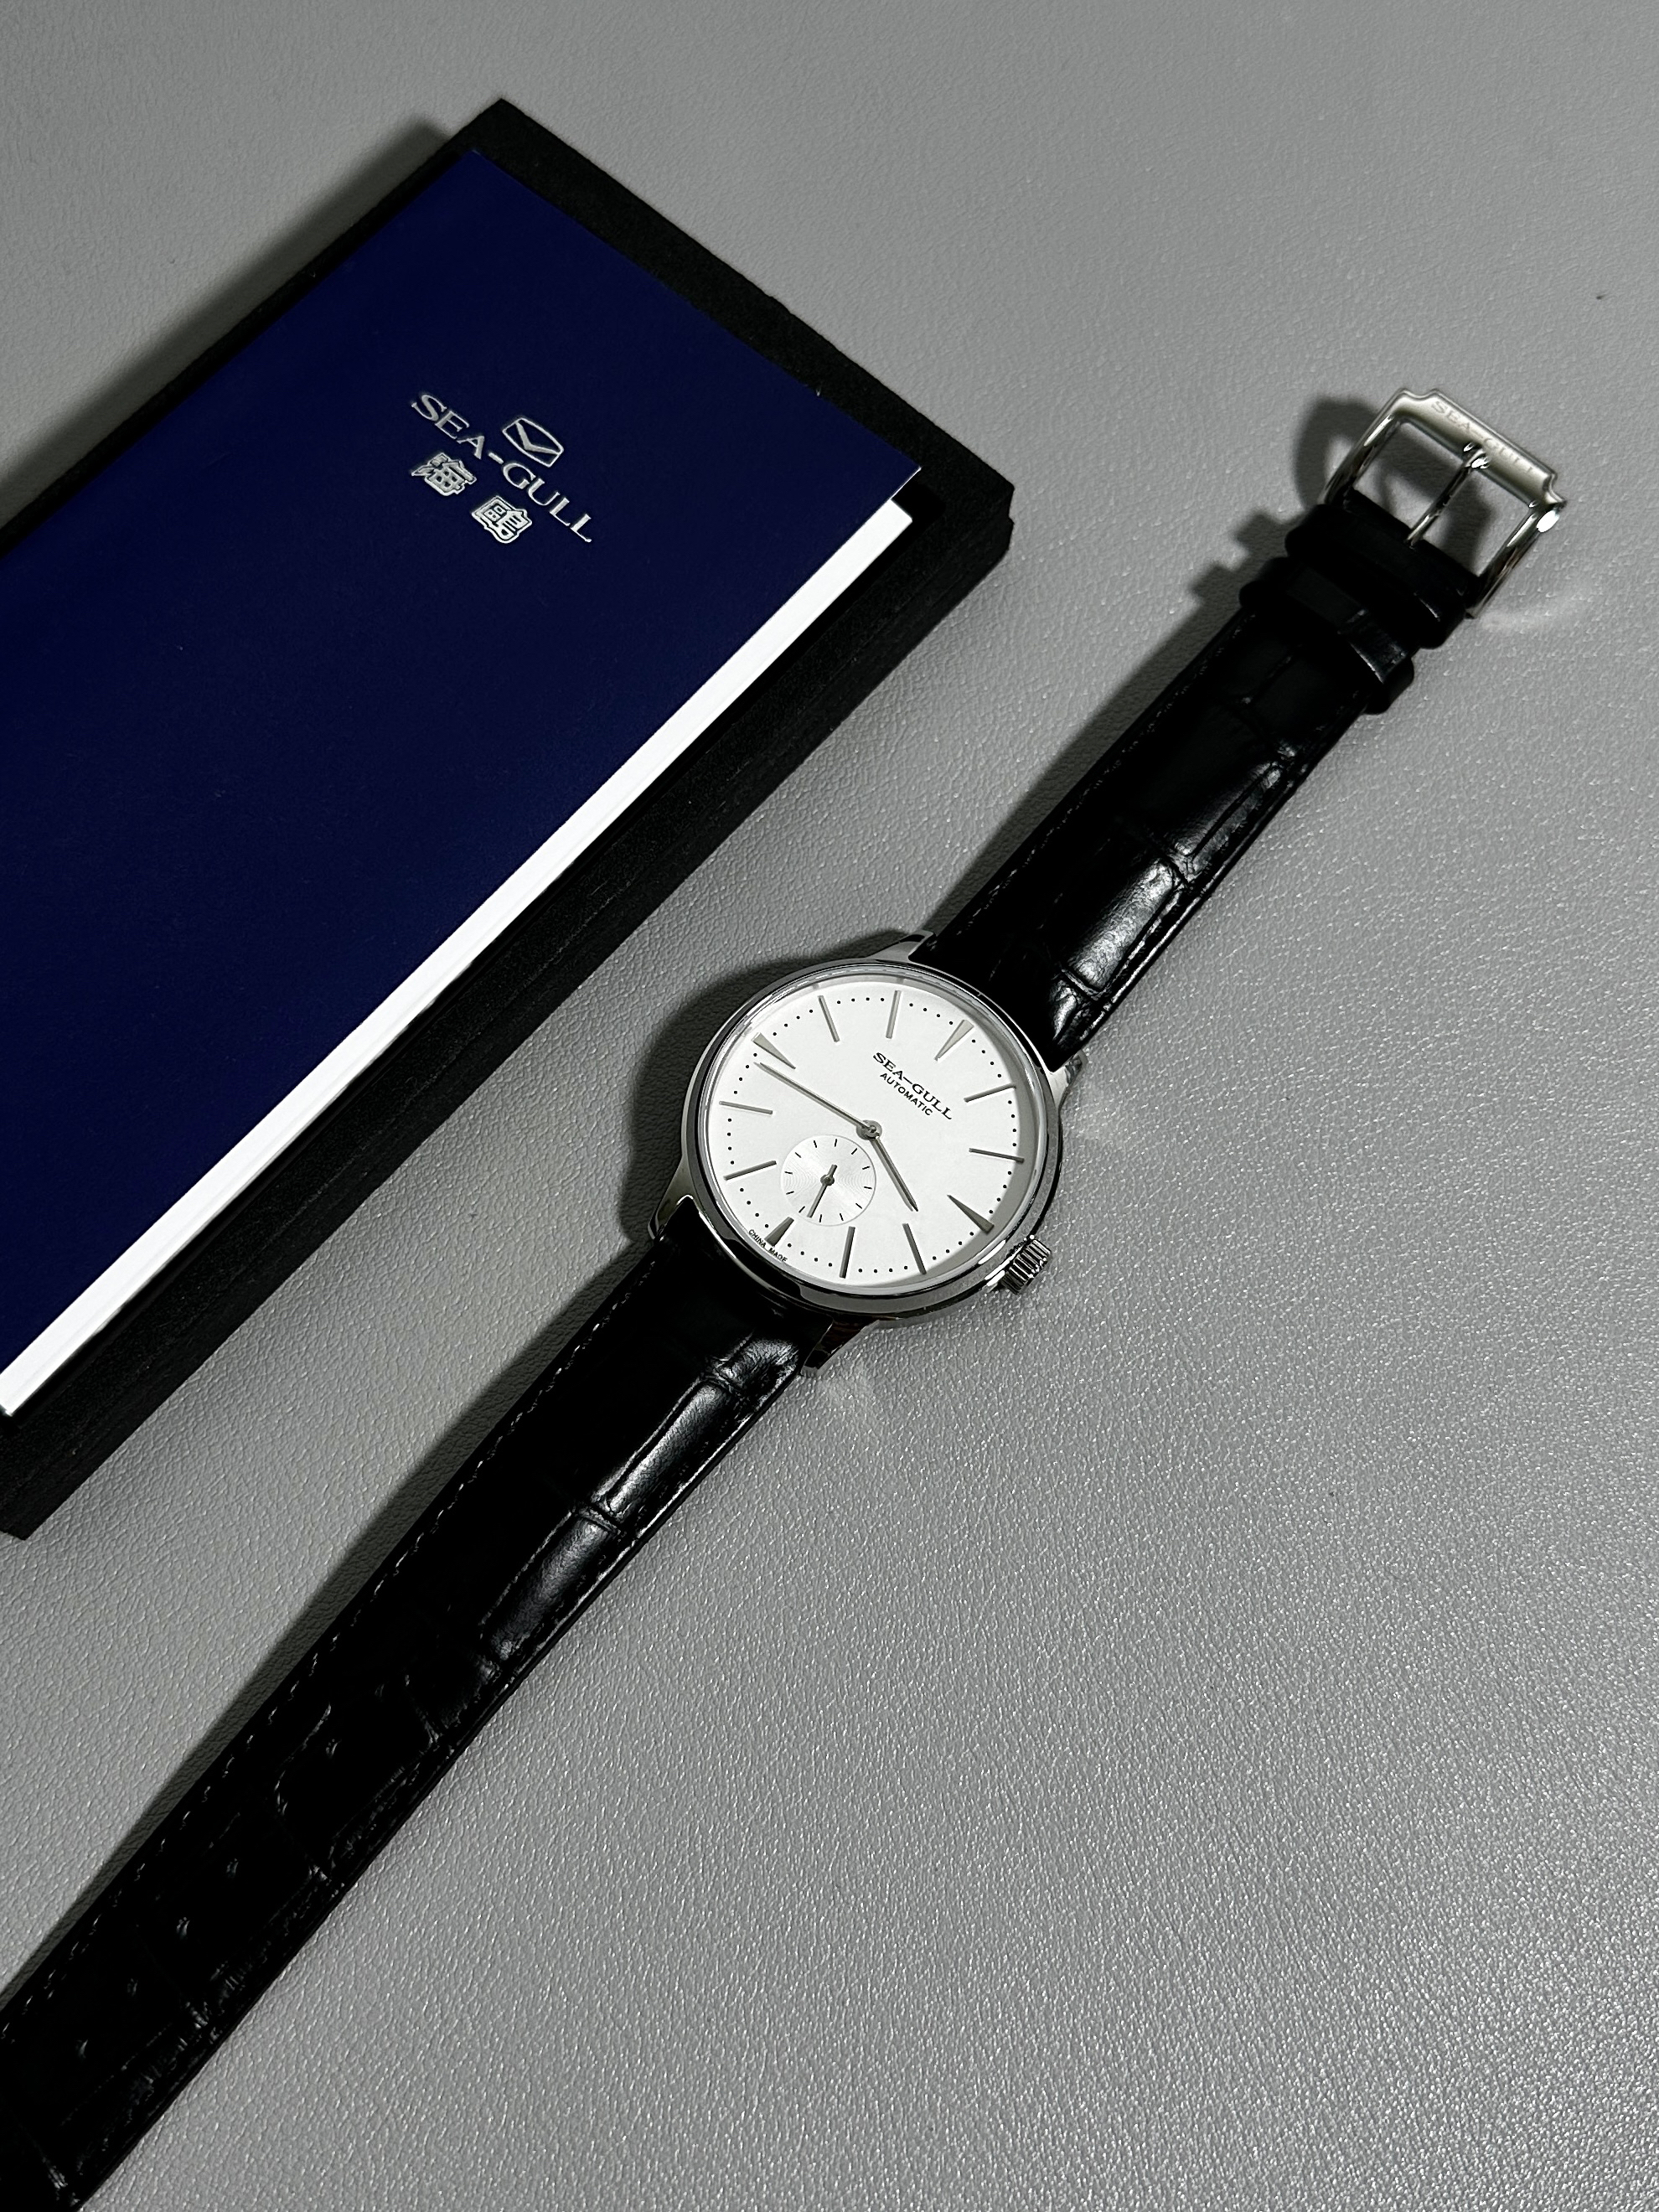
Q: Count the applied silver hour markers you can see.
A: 12